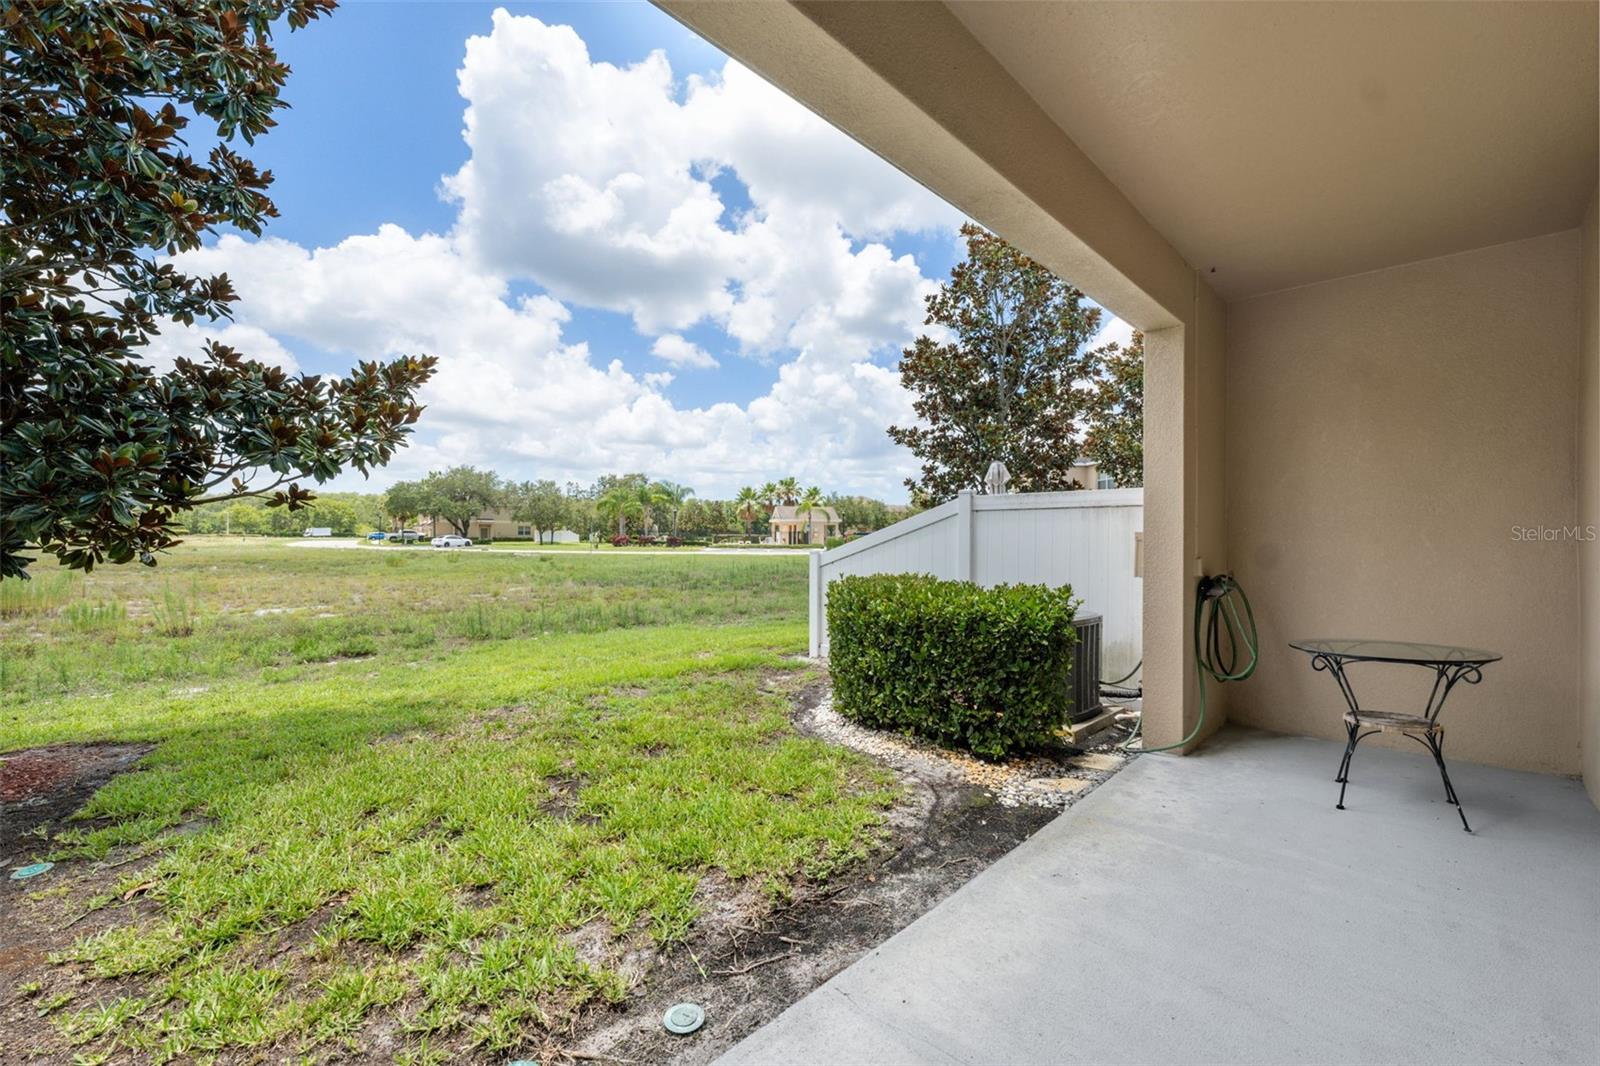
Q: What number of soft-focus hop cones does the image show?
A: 0